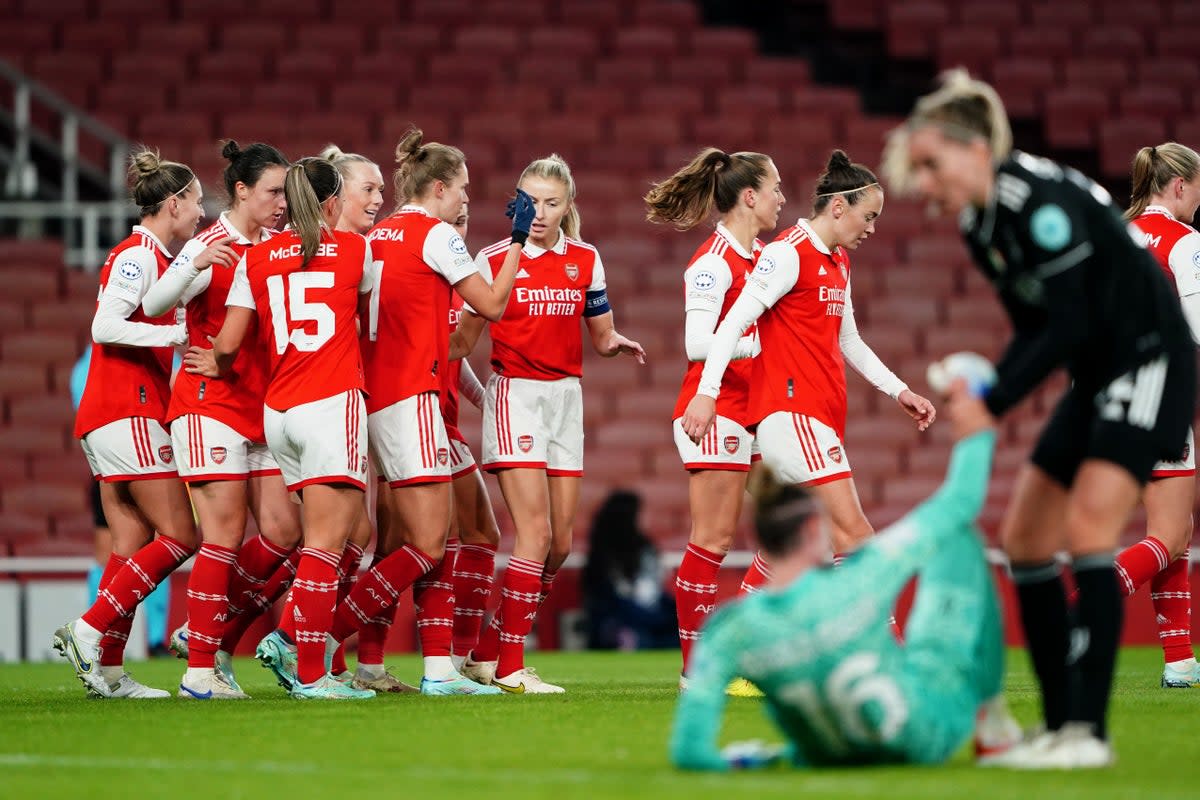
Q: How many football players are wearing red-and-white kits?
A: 10